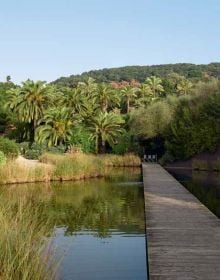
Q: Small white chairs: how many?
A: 3